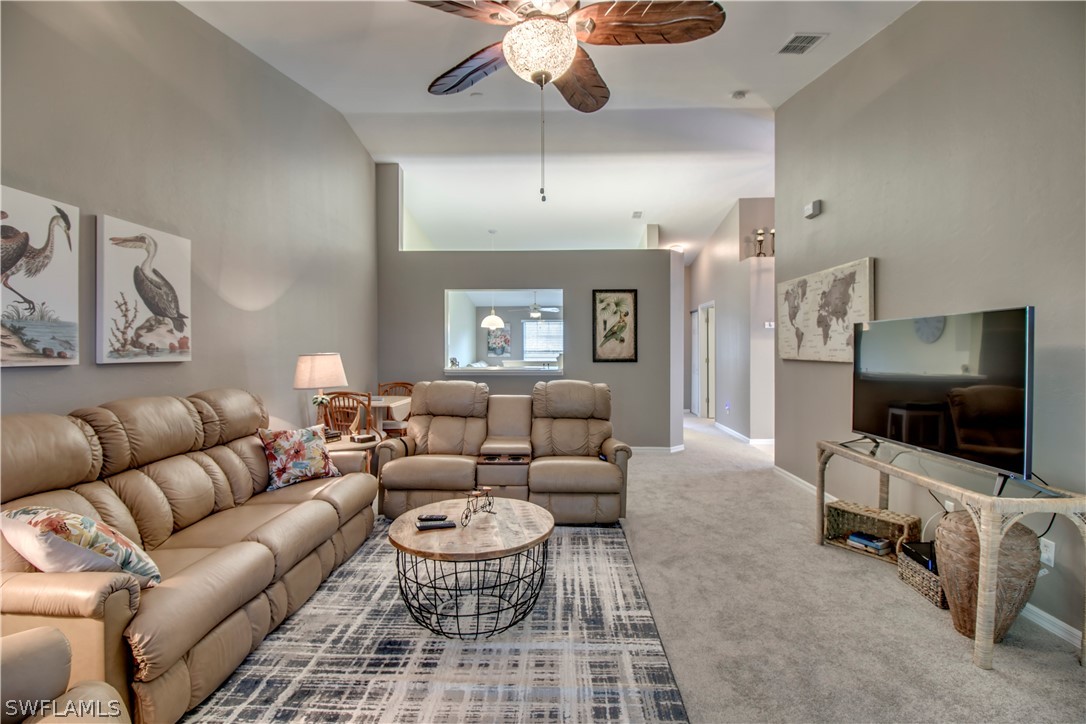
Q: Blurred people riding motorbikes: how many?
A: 0